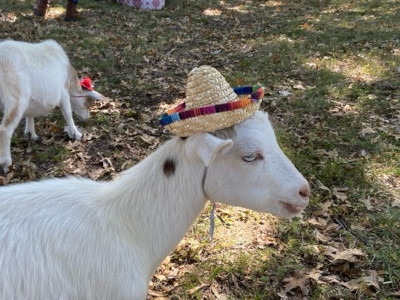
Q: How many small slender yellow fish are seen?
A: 0